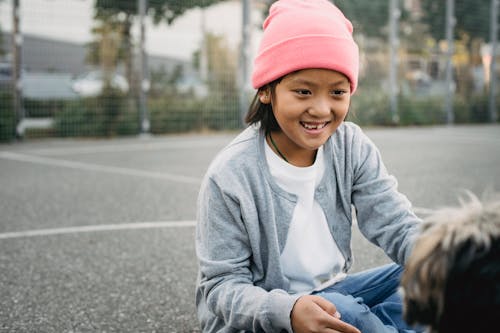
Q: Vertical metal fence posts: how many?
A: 6